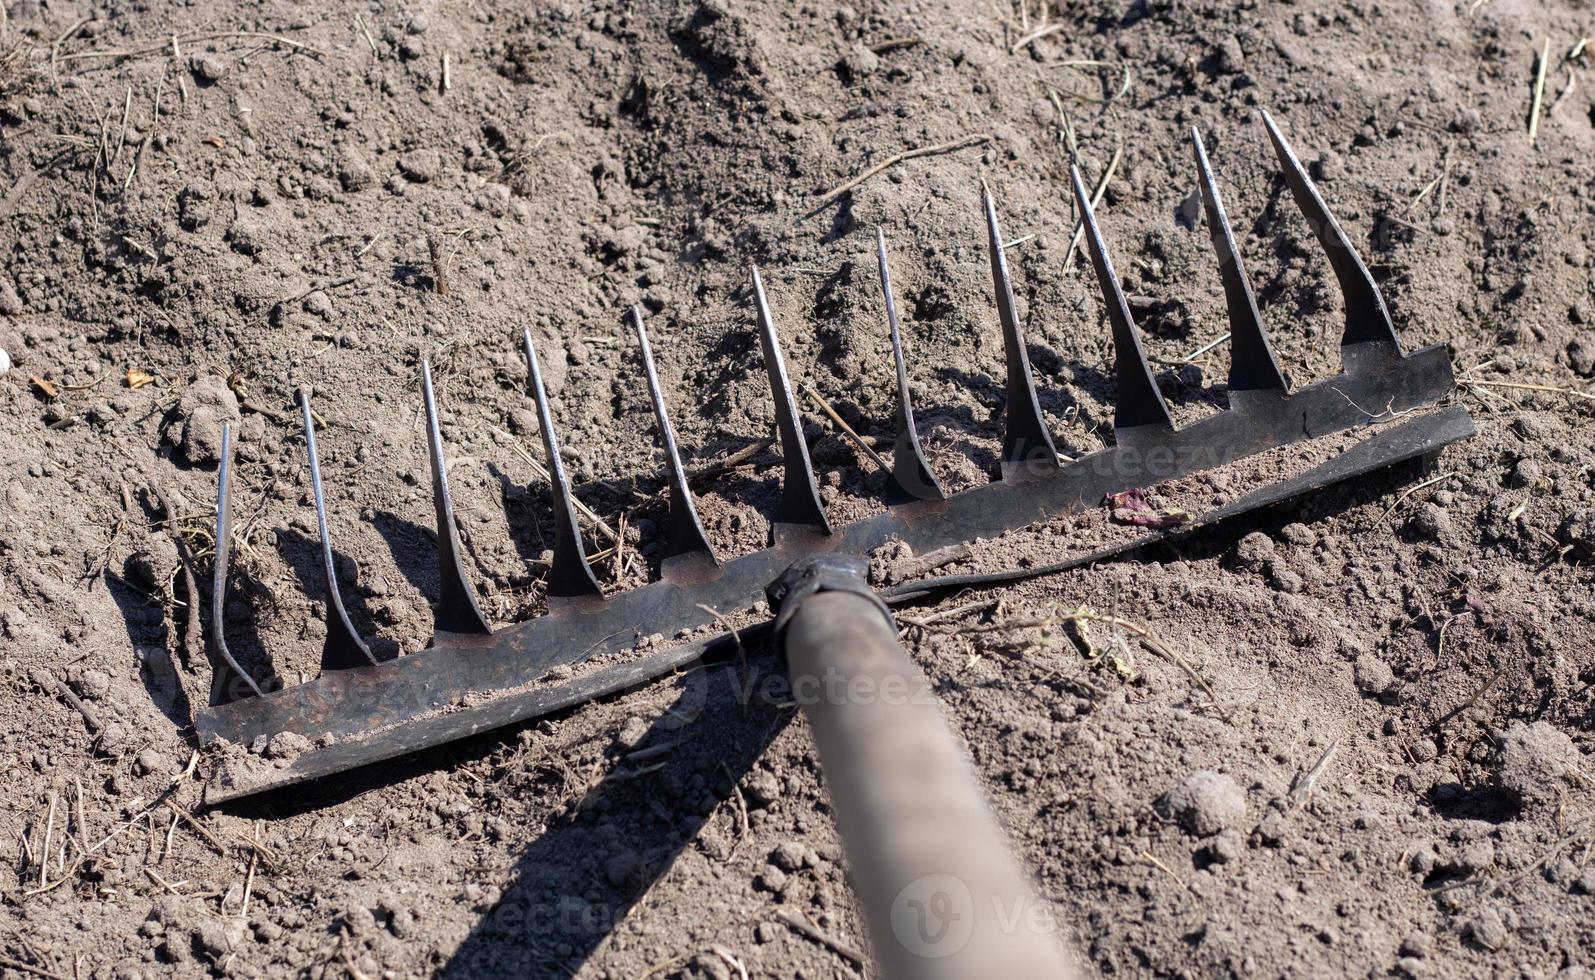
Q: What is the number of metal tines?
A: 11